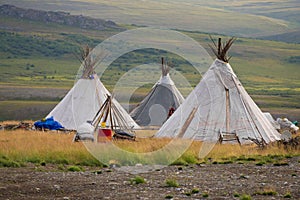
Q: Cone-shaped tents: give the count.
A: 3